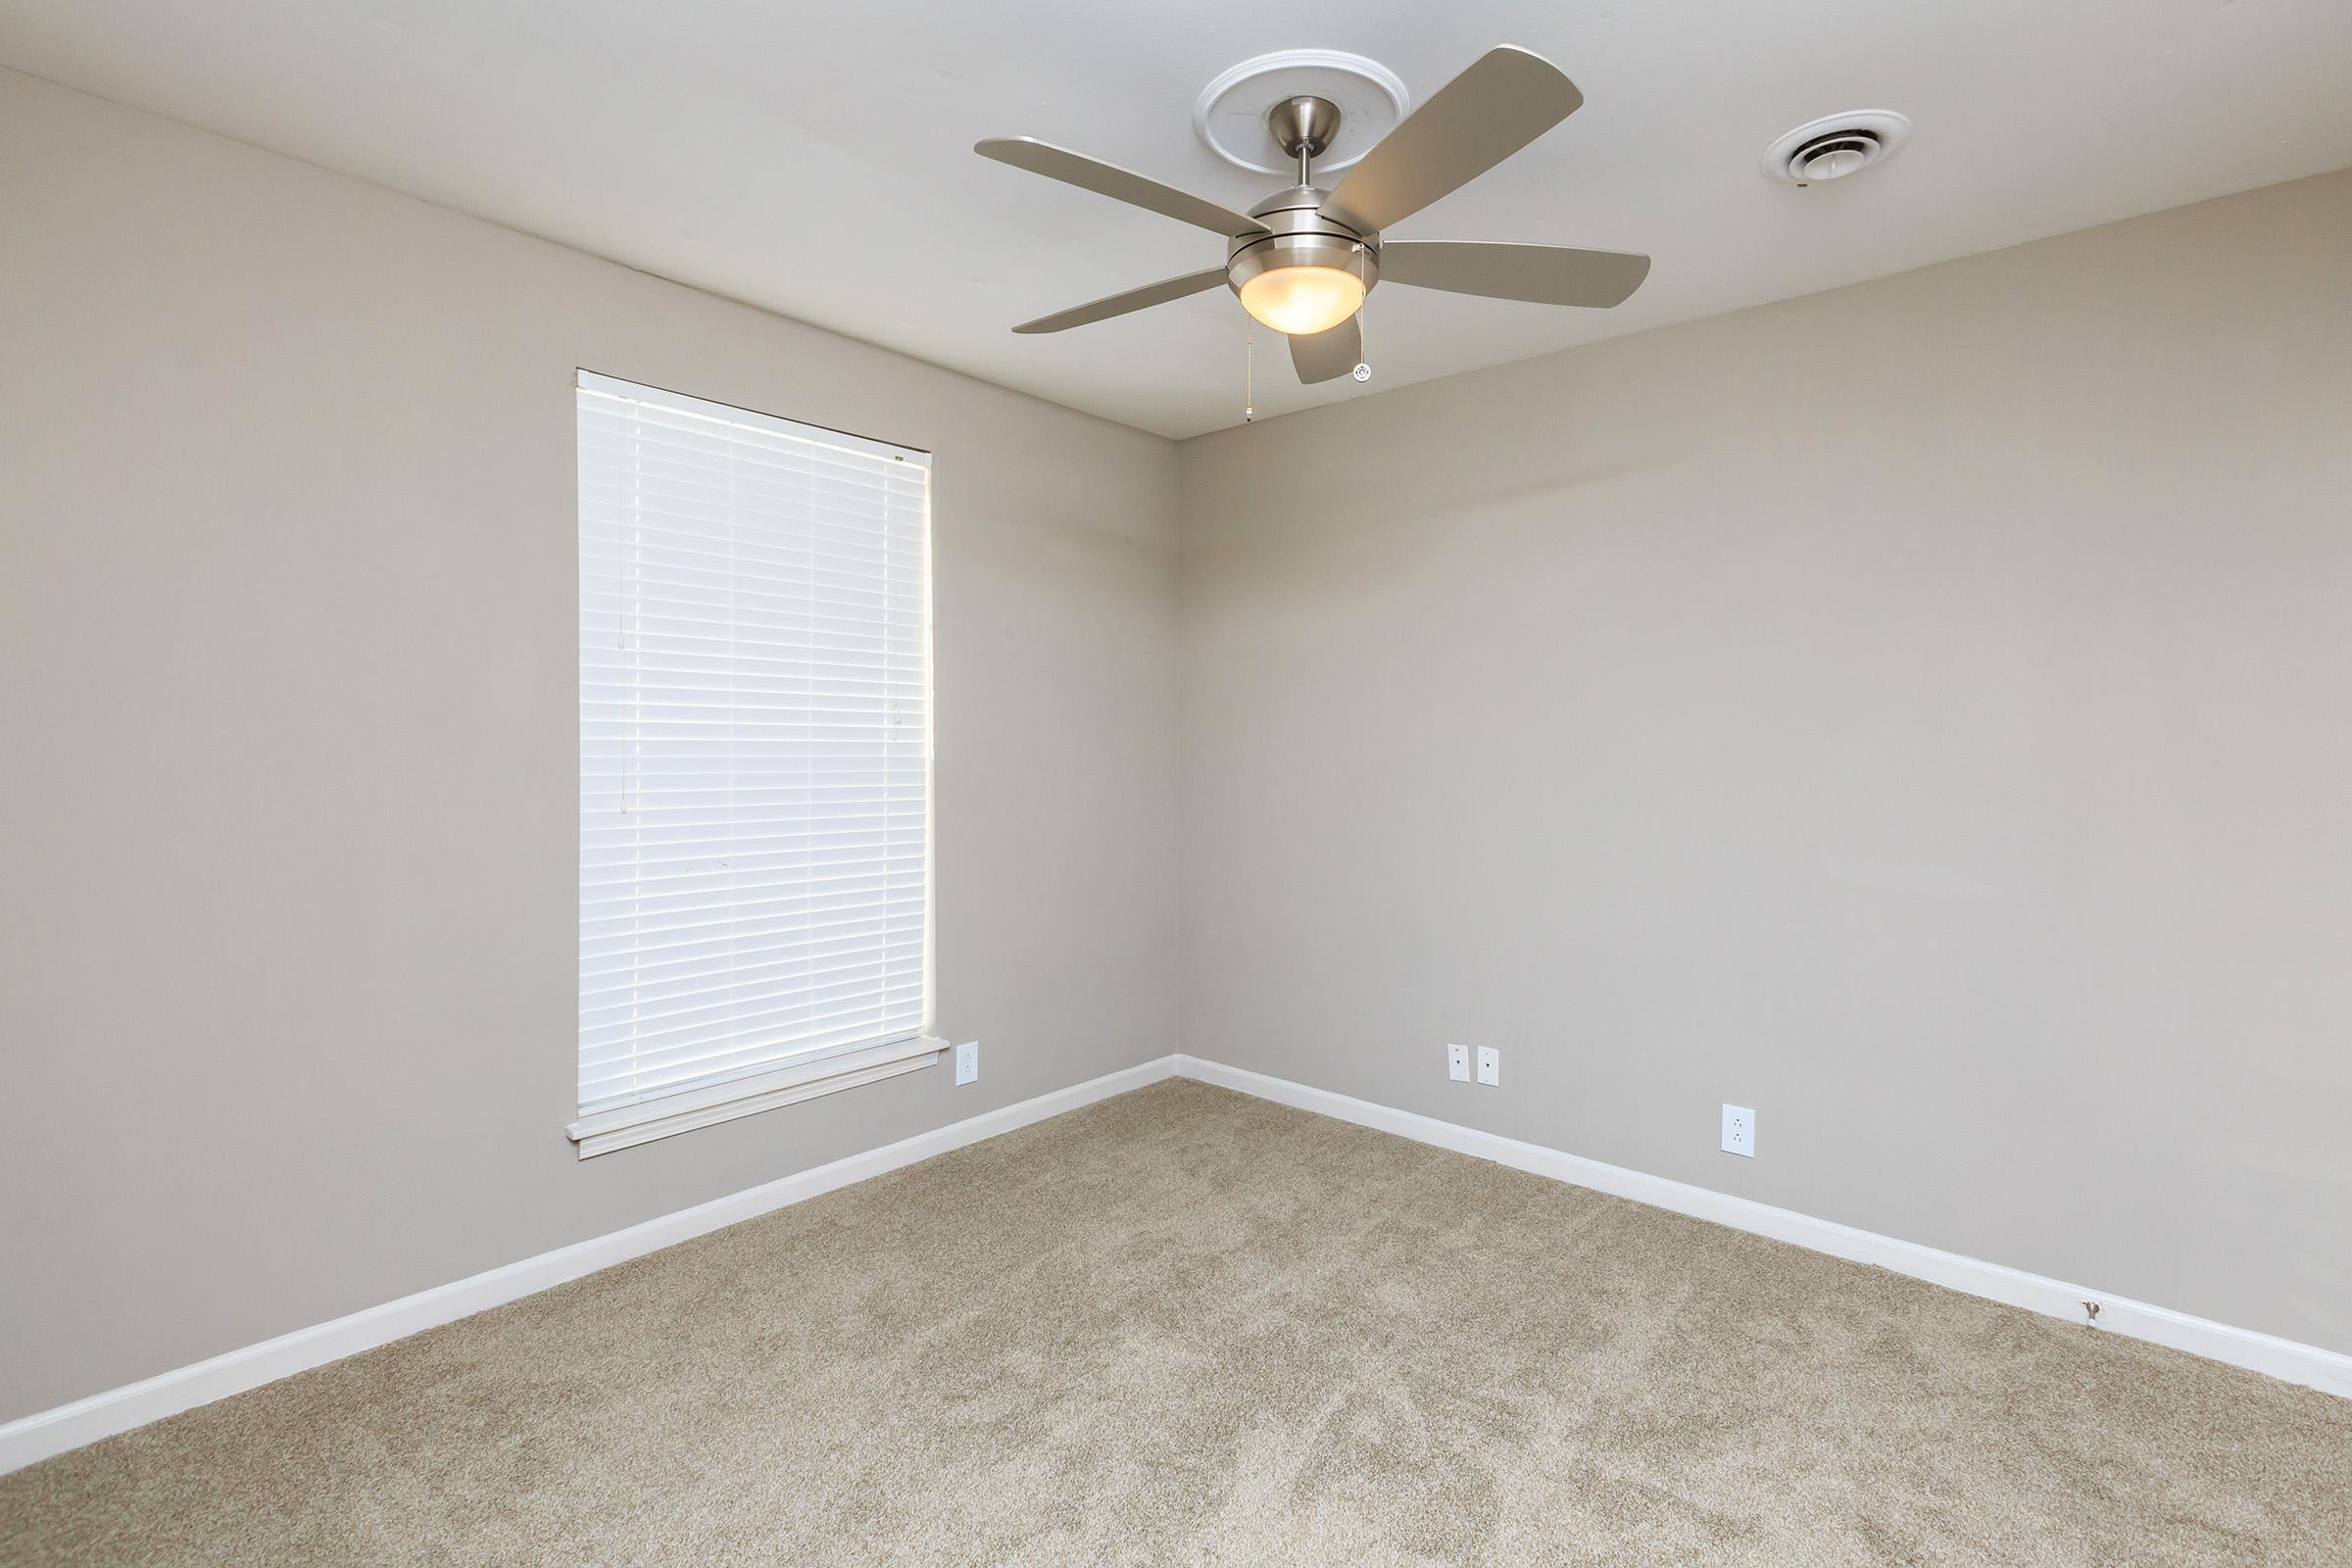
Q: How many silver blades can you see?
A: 5